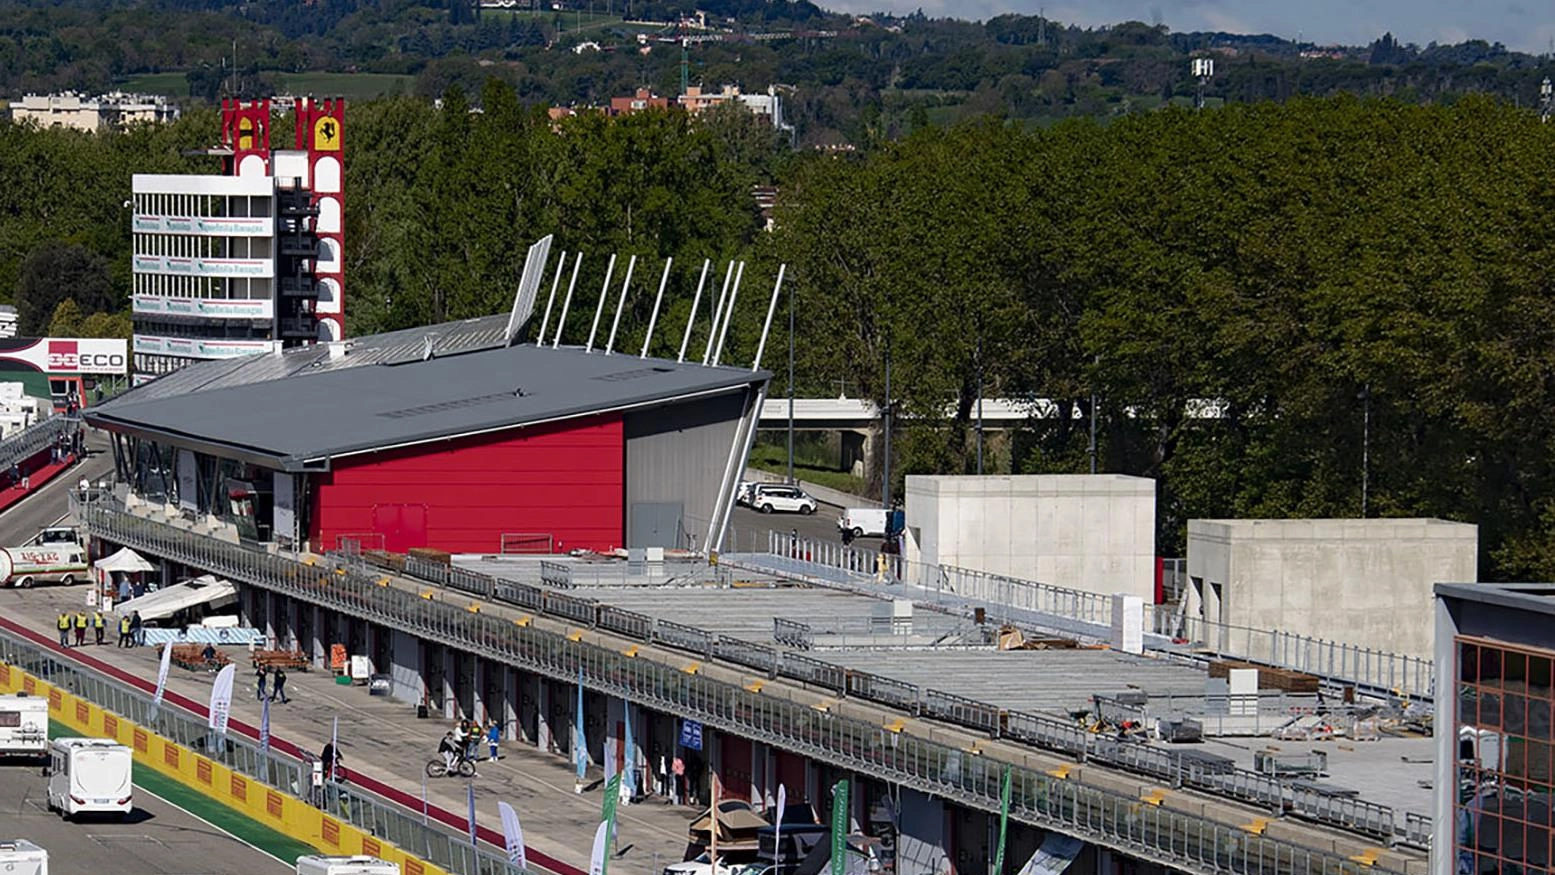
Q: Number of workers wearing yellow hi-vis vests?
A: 4